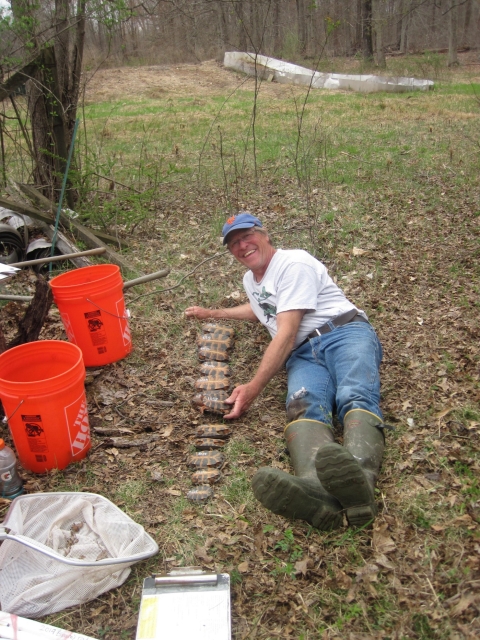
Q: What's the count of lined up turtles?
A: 11